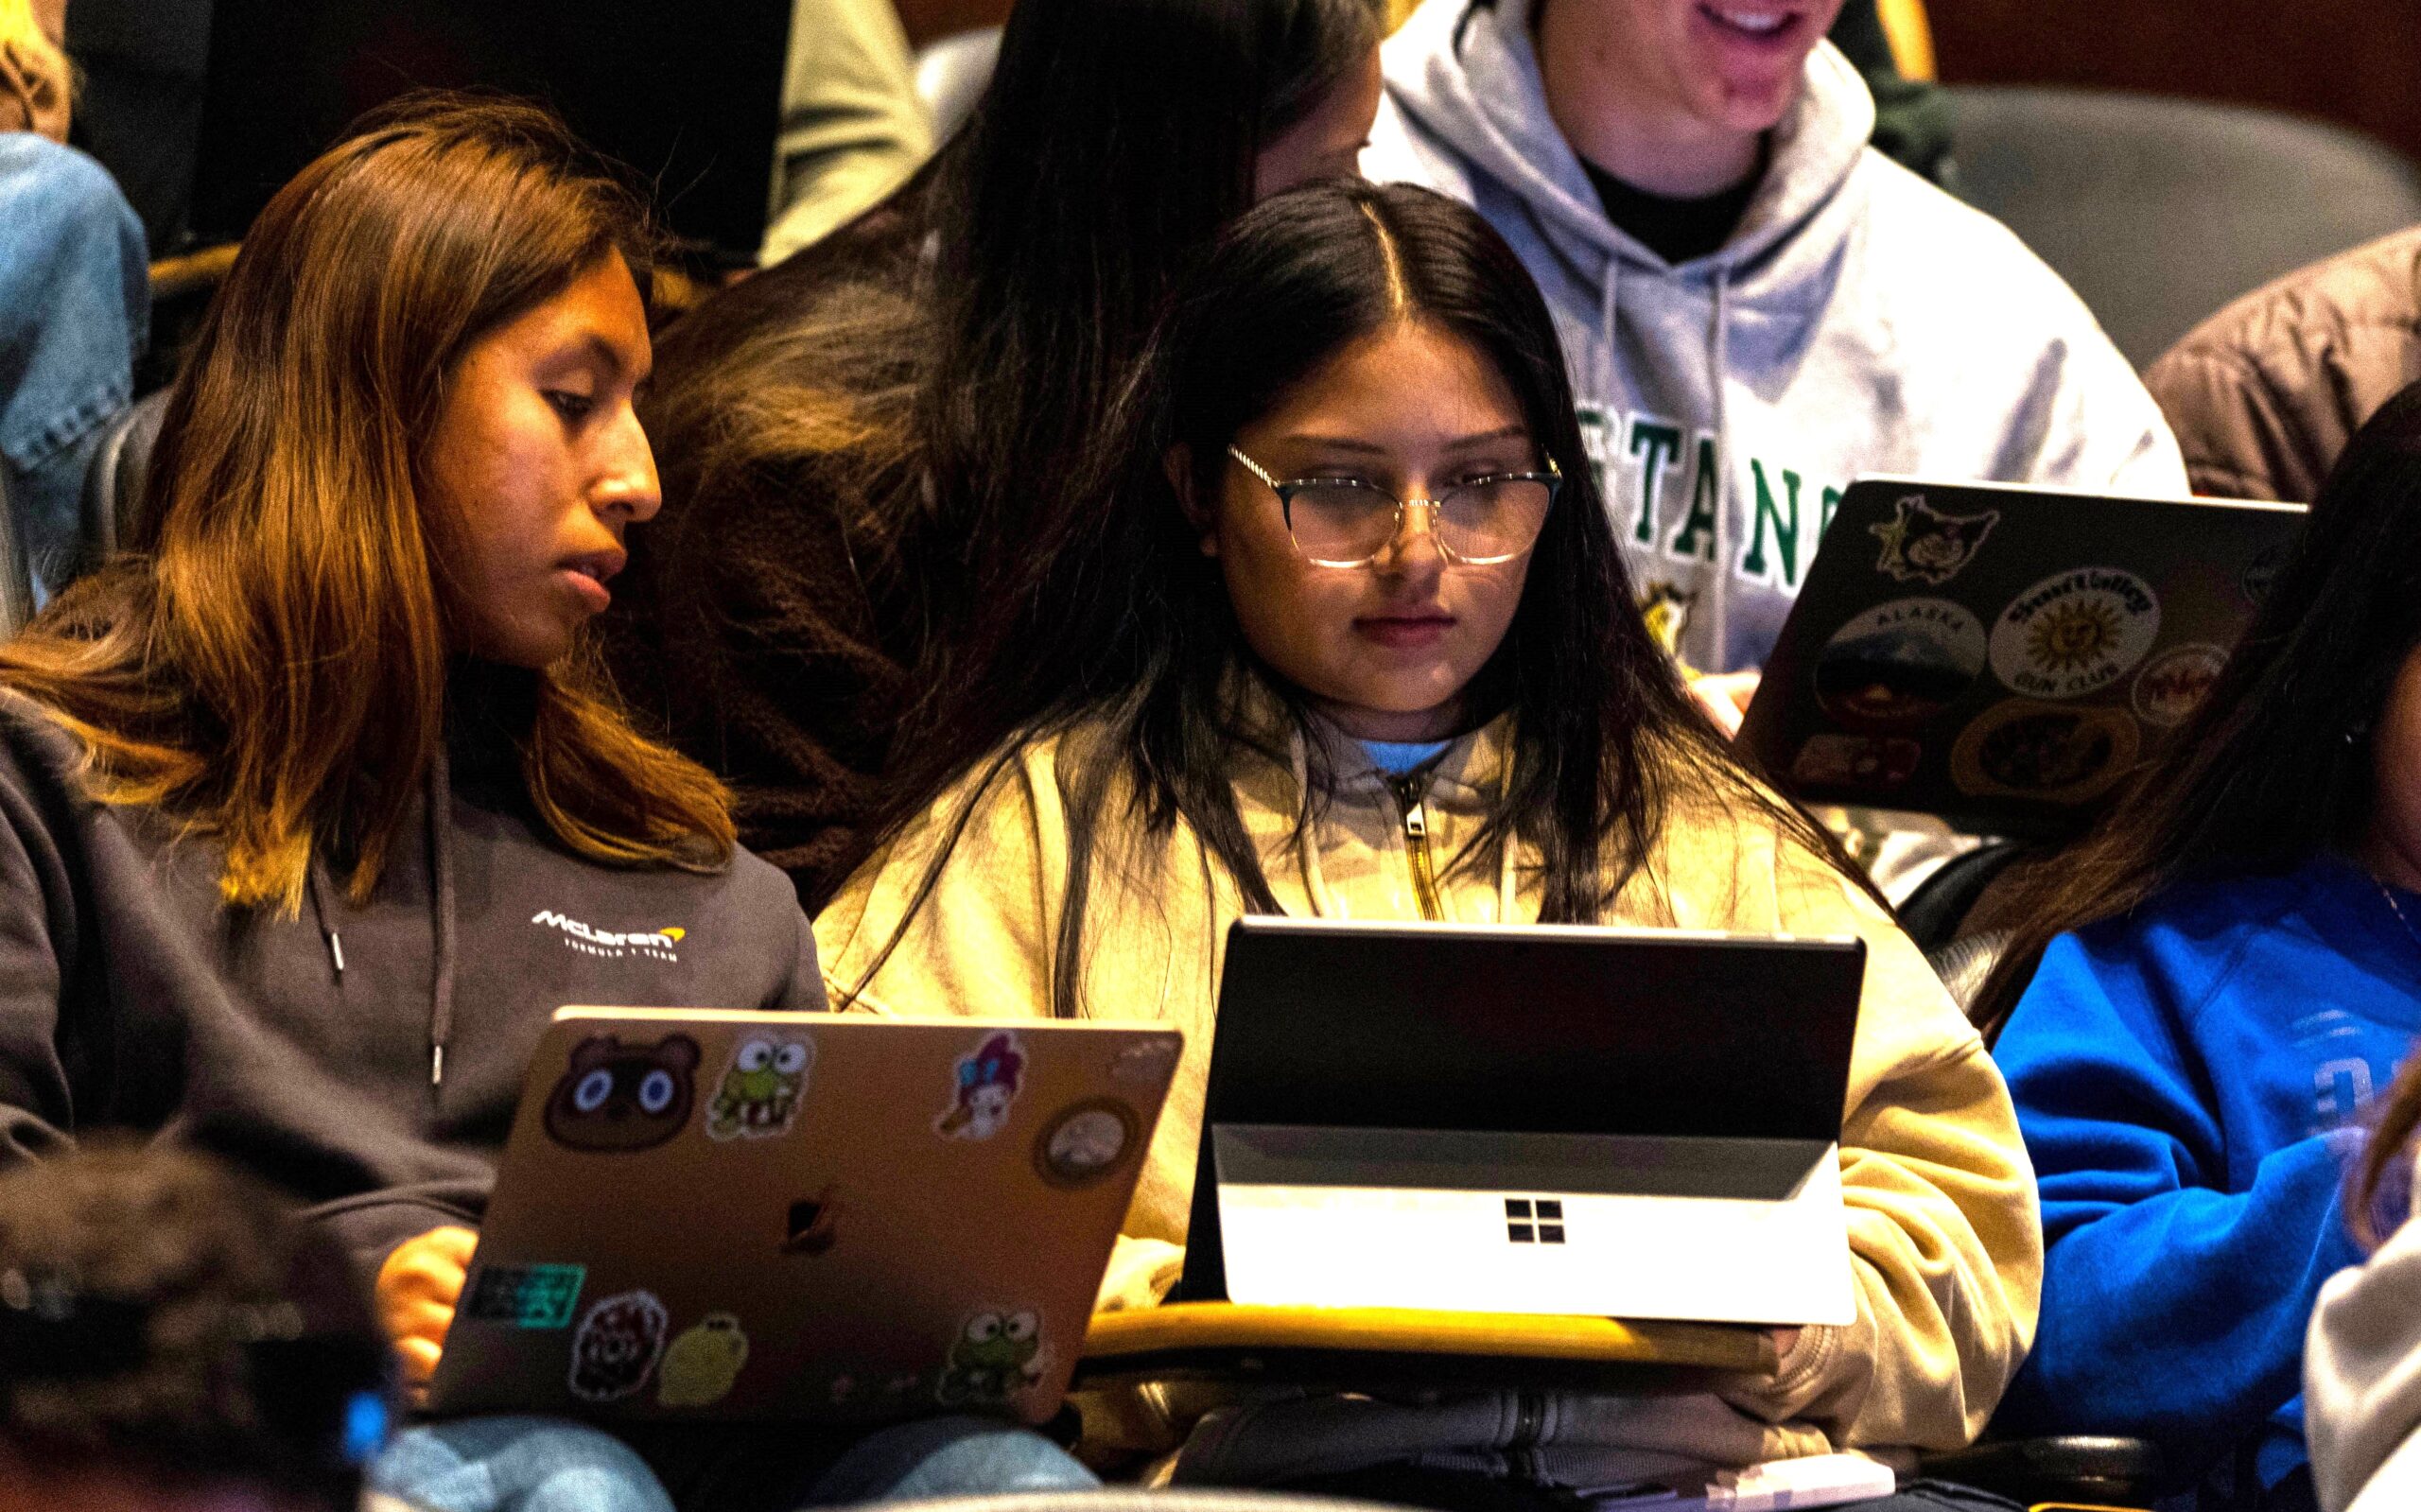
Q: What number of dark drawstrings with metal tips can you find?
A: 2